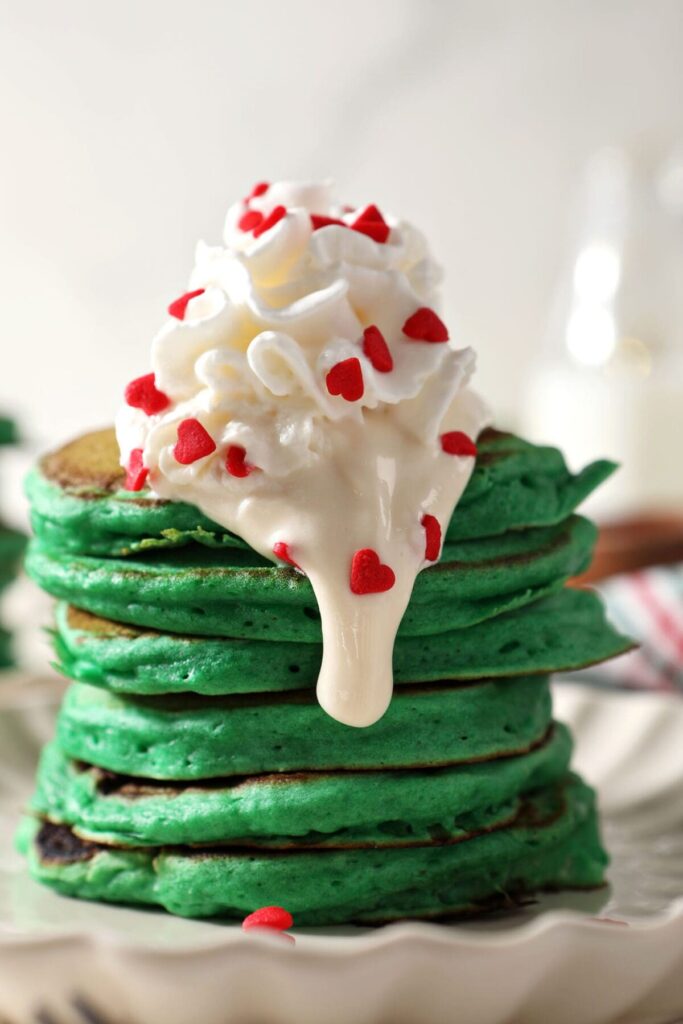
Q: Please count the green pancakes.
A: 6